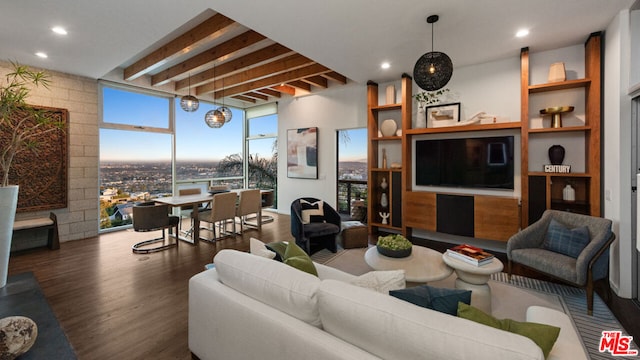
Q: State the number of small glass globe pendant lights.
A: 3